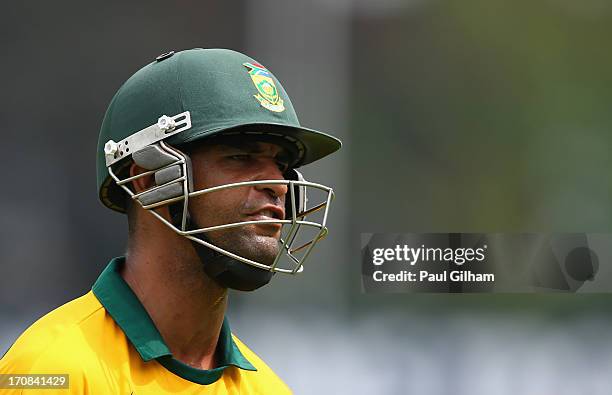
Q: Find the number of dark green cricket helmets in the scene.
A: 1